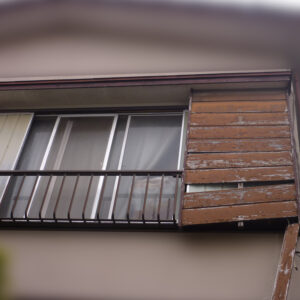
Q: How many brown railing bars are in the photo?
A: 12